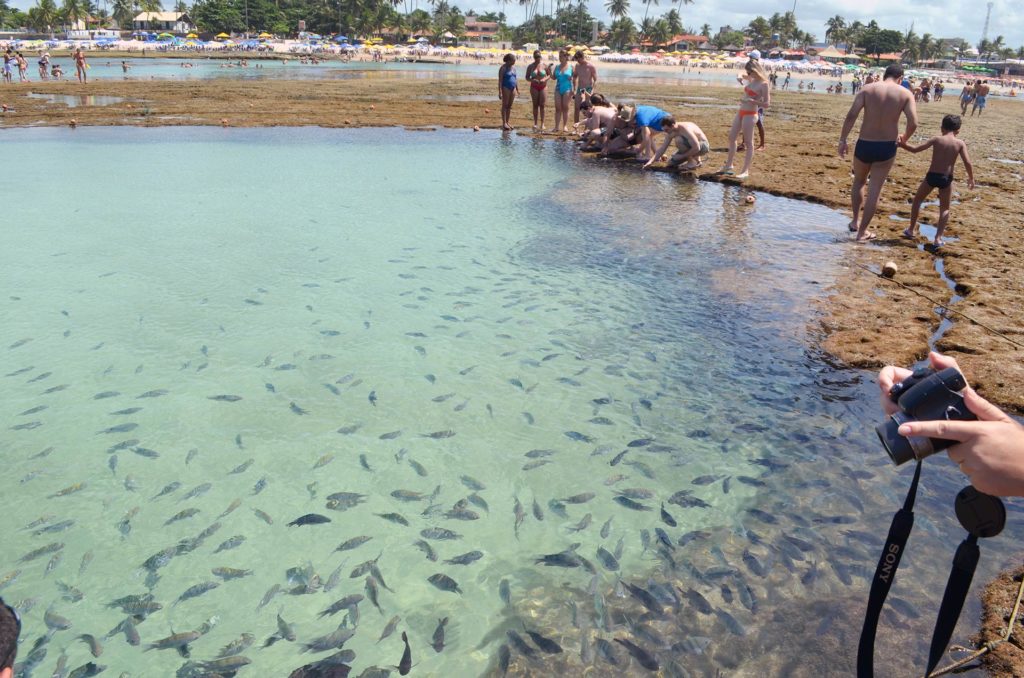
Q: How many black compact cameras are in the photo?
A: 1